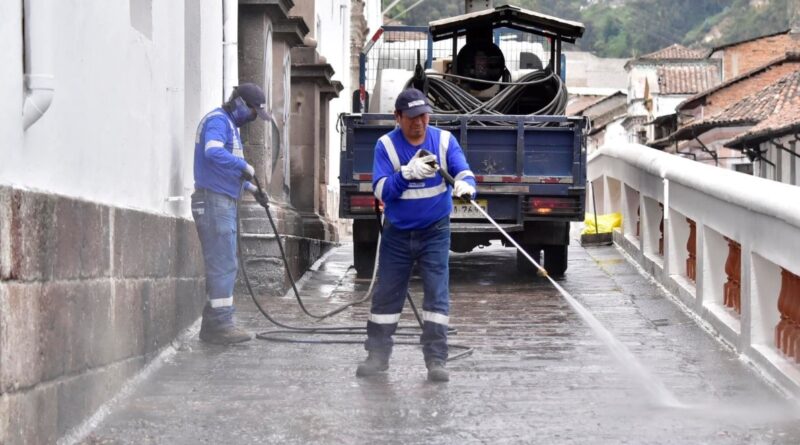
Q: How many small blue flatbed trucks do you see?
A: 1